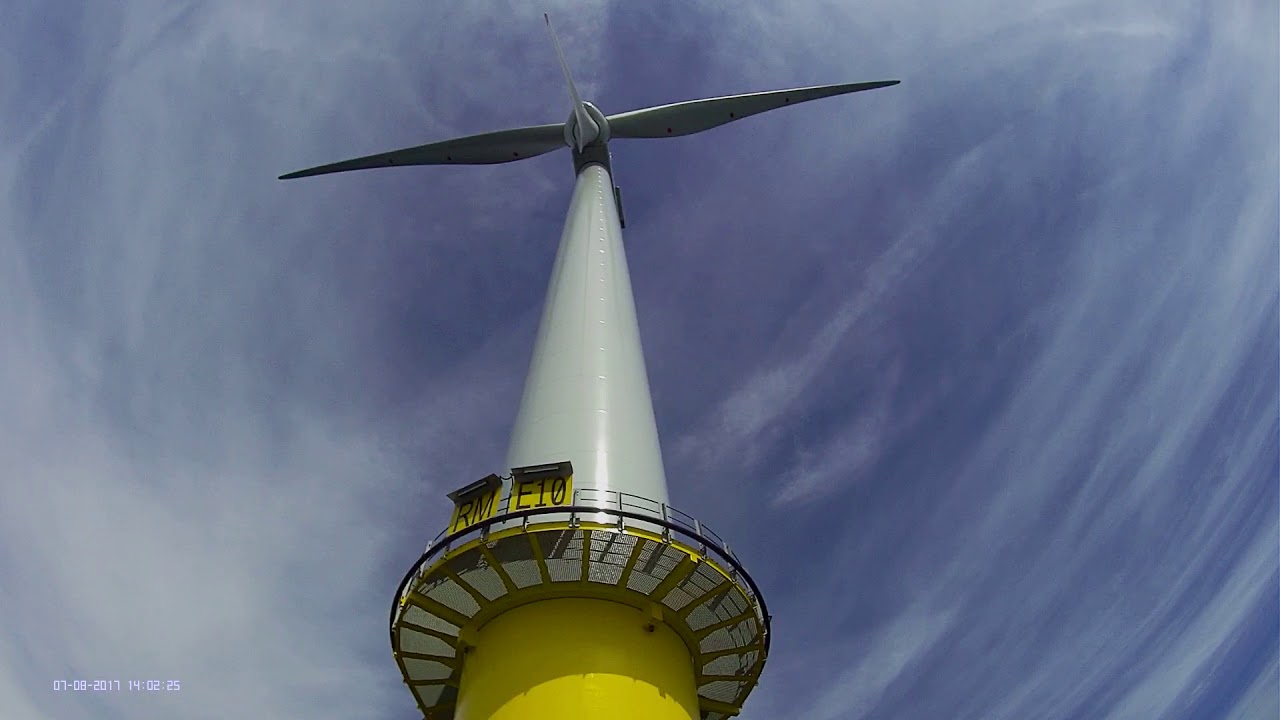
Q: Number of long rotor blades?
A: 3